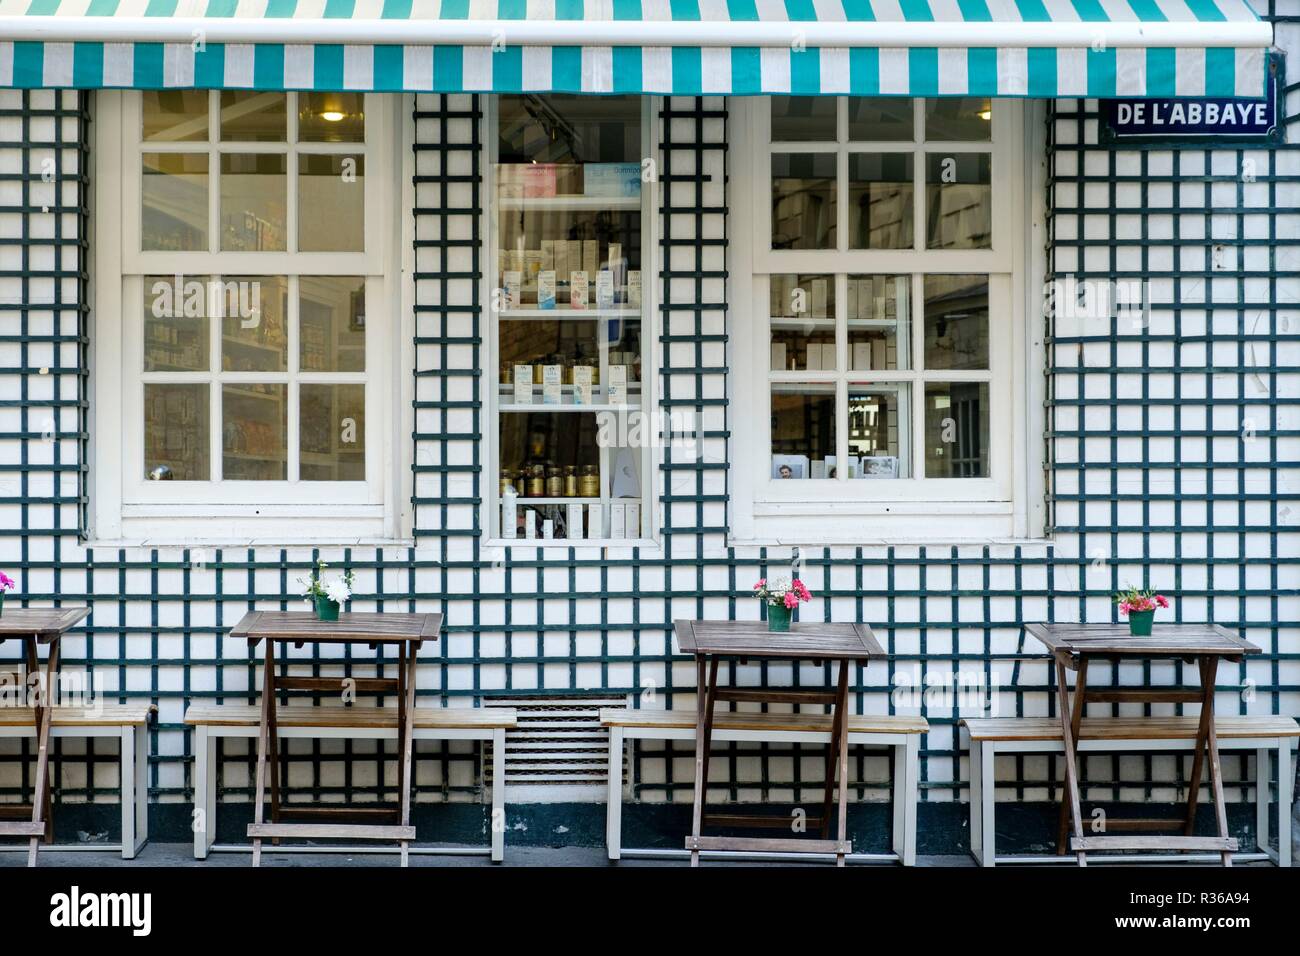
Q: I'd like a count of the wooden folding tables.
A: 4